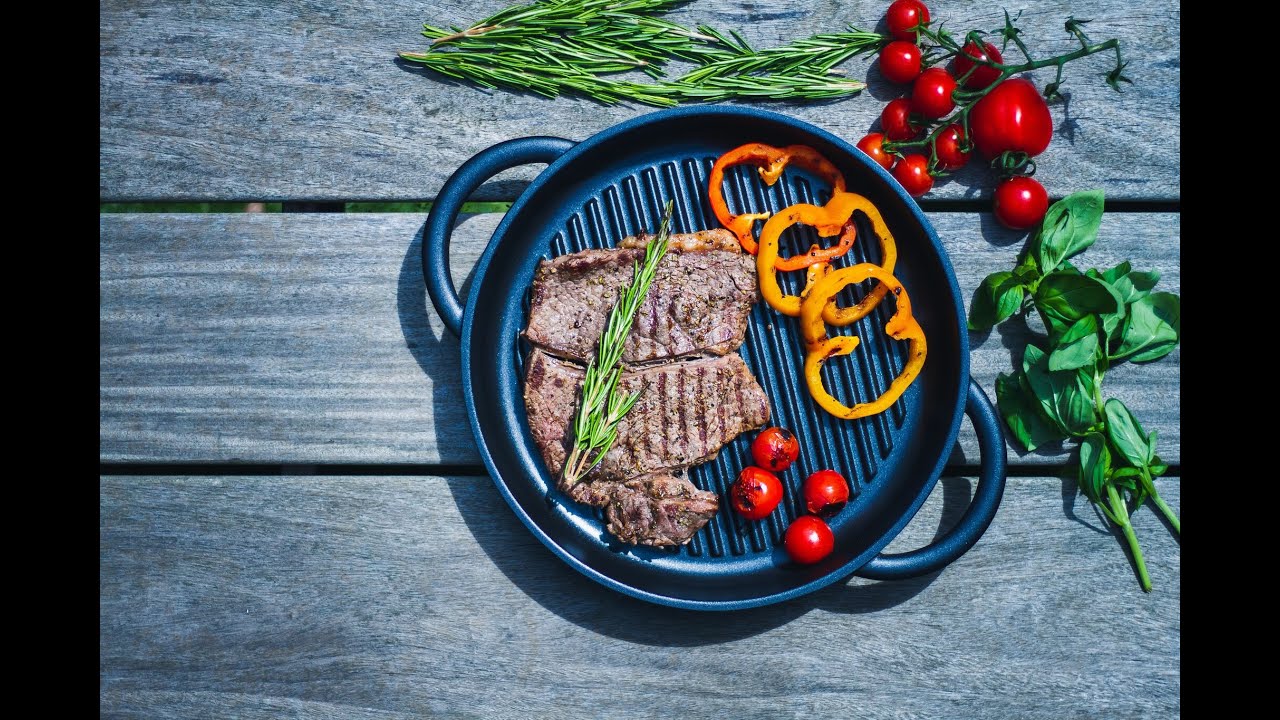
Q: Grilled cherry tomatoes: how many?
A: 4